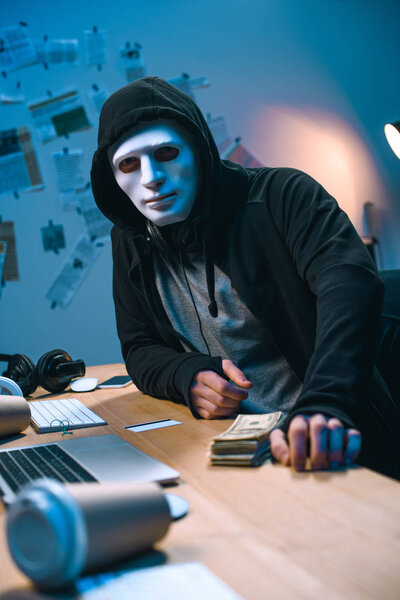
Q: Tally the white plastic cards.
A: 1